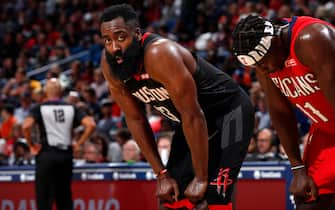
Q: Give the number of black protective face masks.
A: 0